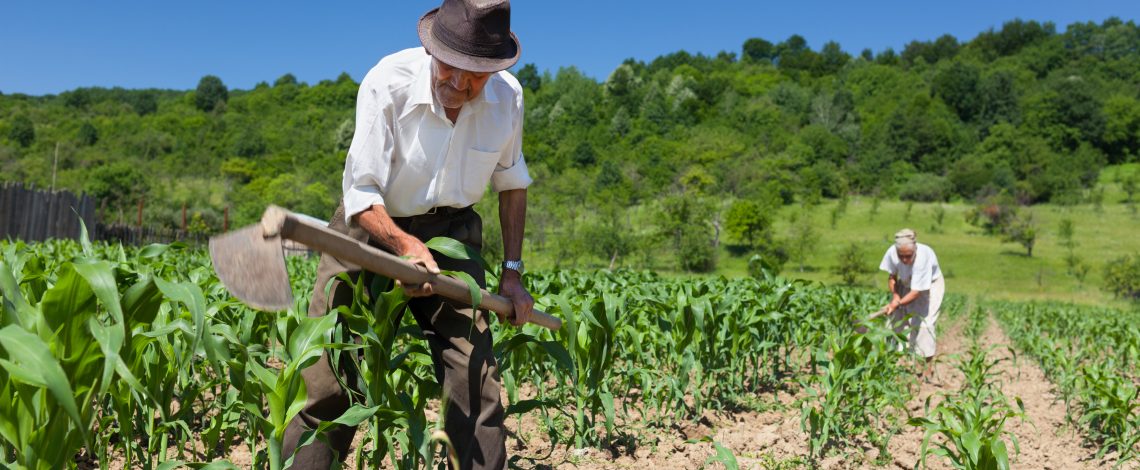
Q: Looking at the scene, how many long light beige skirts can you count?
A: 1